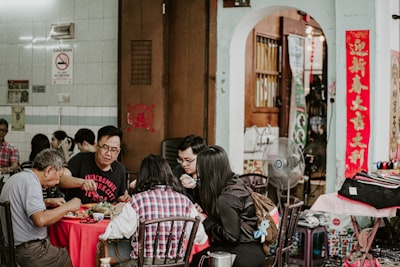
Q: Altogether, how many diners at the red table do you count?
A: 5